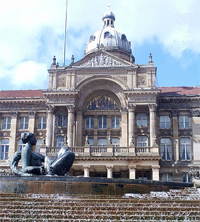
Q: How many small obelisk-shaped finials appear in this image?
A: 3